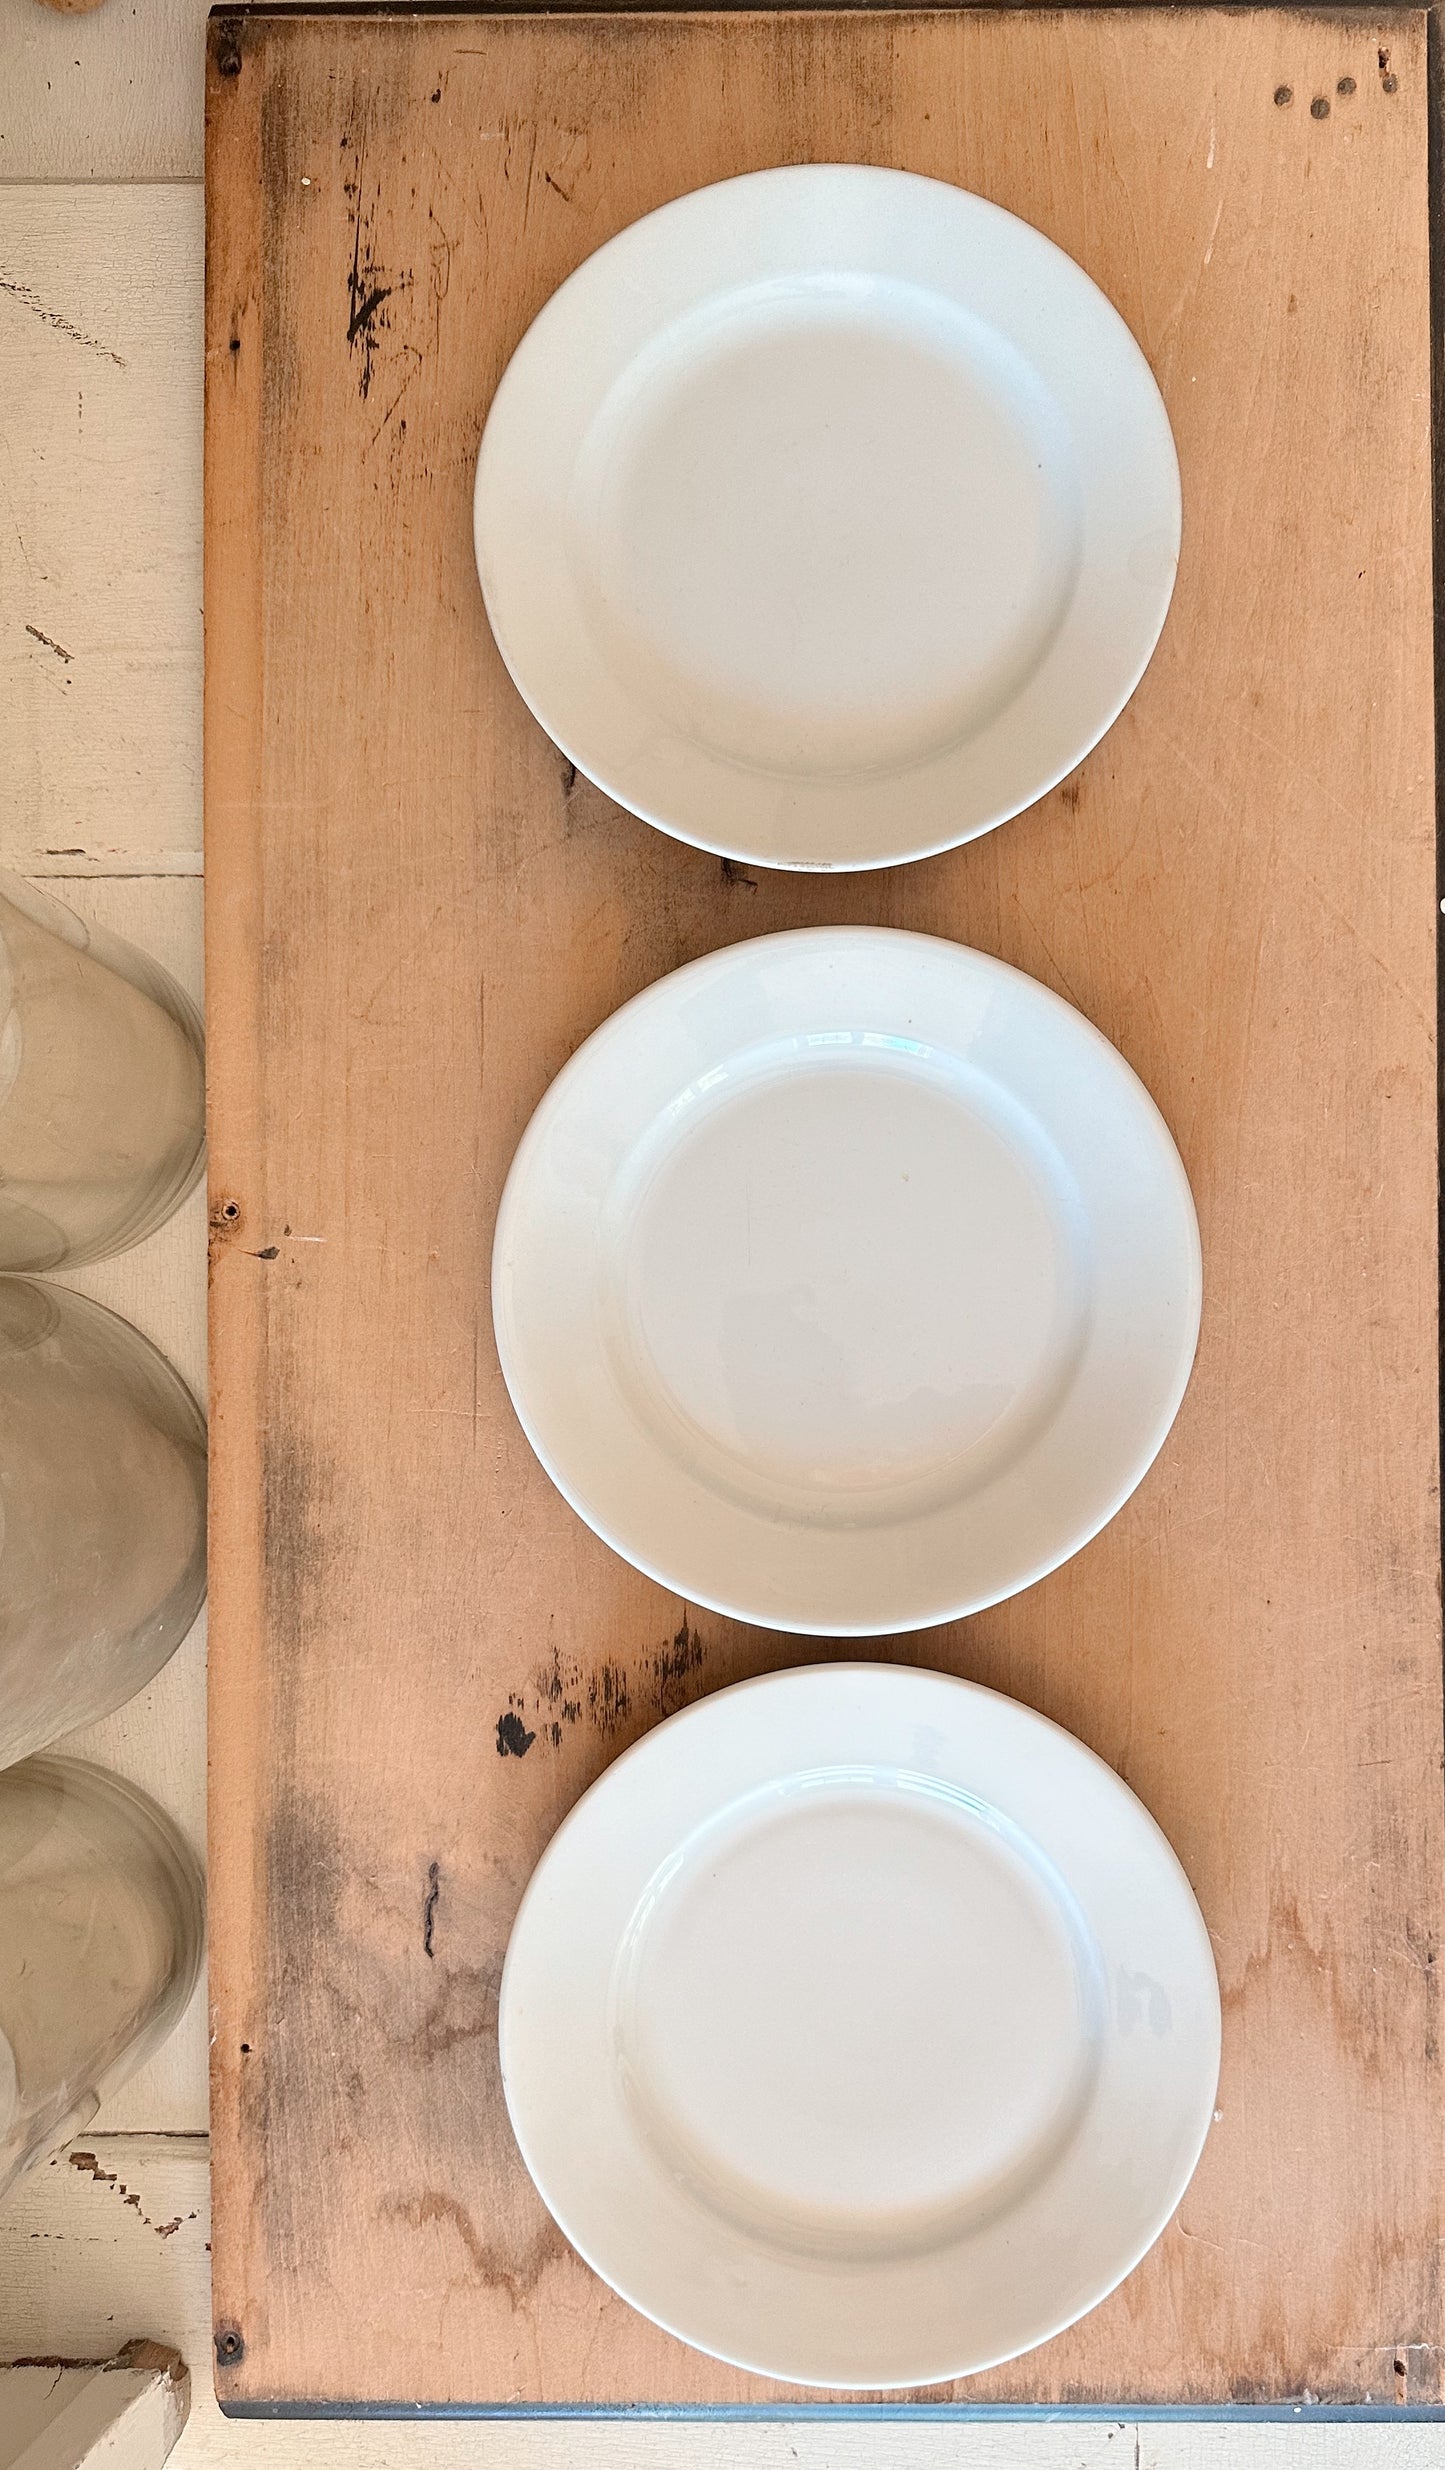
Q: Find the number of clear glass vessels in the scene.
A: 3